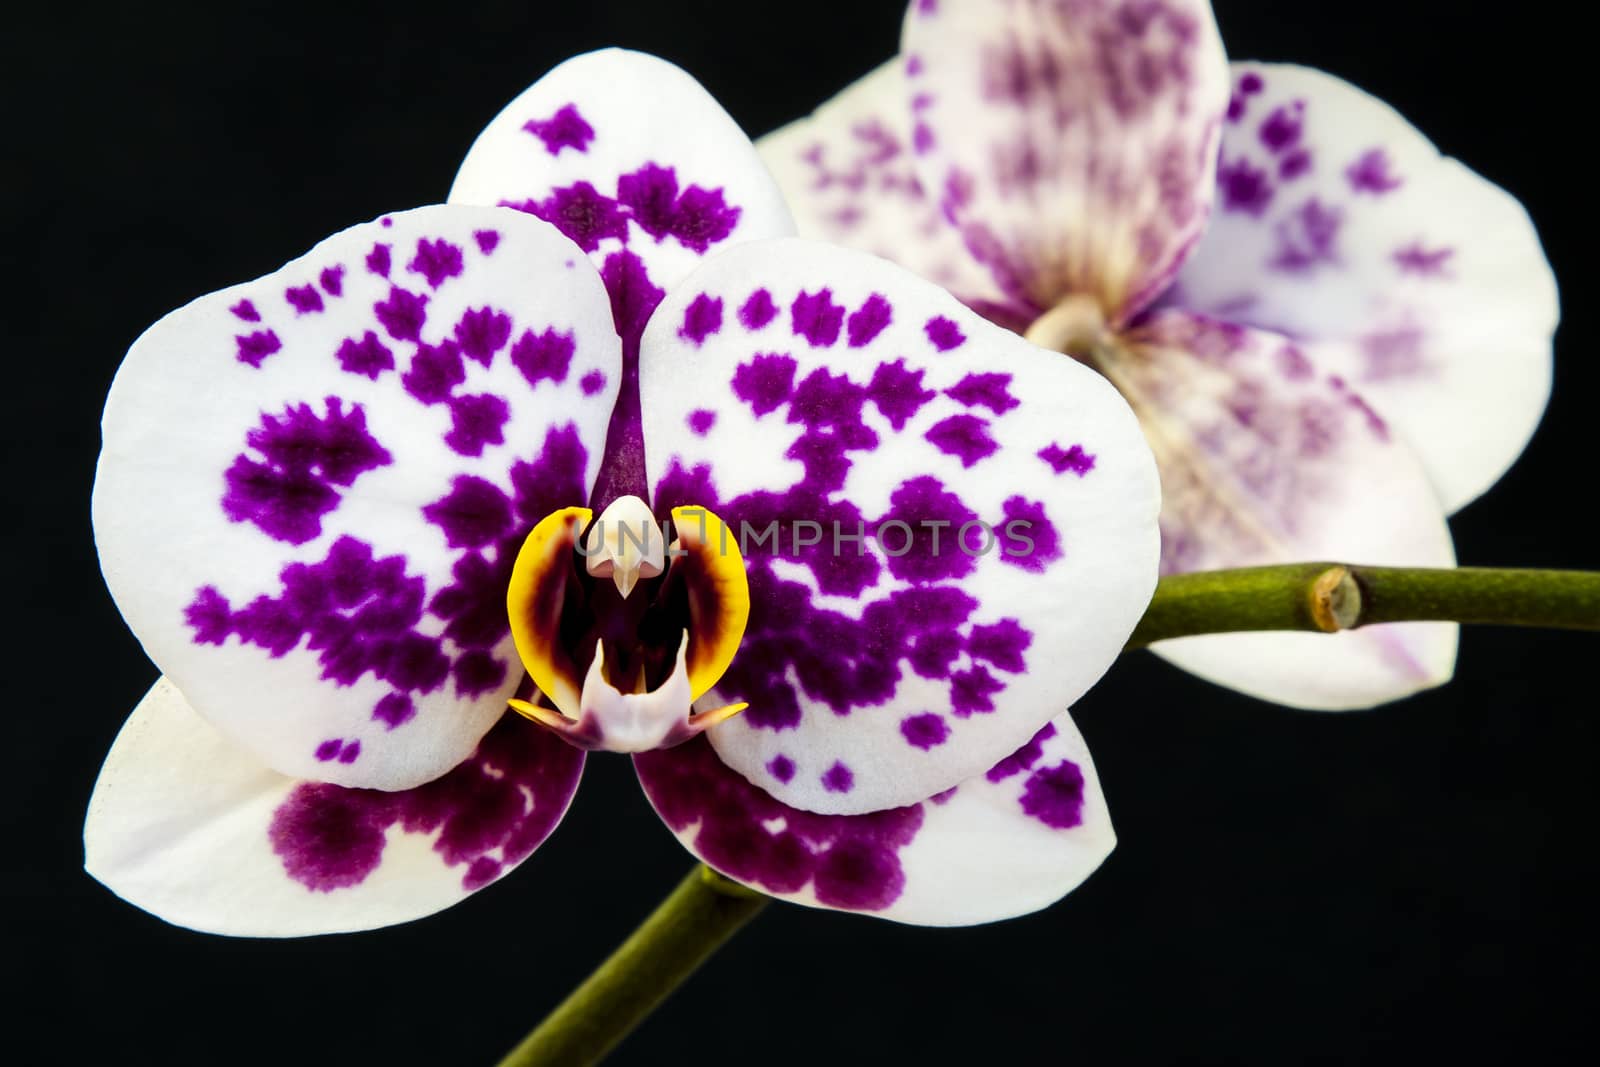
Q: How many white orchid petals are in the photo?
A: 9